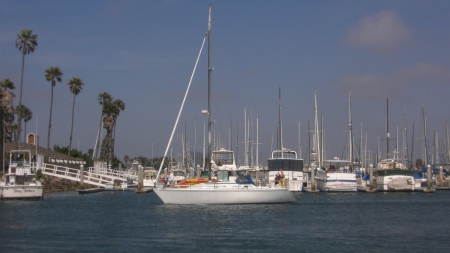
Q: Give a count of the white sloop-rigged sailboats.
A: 1